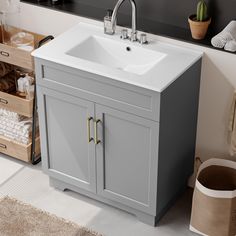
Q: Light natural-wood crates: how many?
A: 3